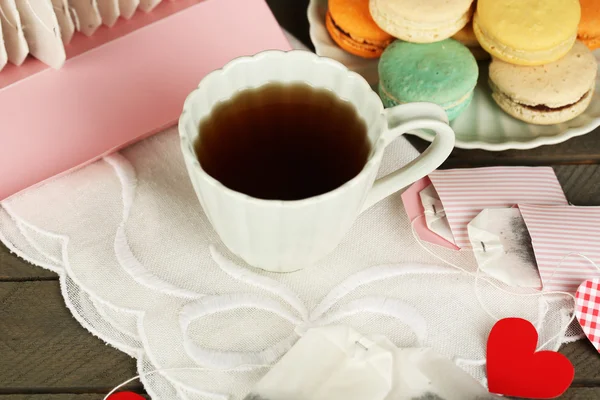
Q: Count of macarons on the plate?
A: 7